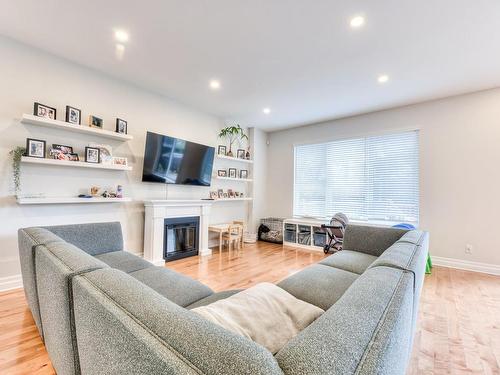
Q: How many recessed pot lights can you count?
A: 5